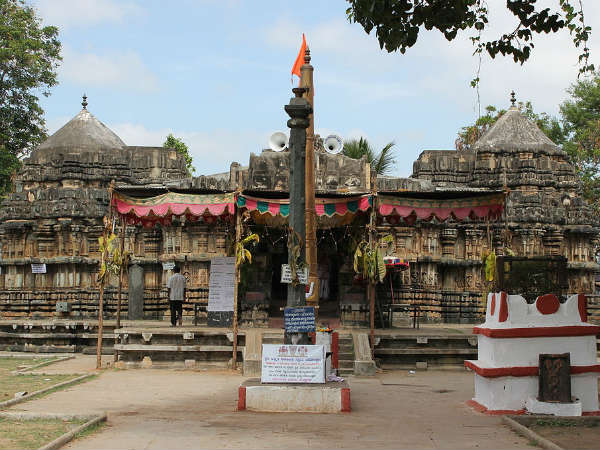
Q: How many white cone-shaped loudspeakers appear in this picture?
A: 2